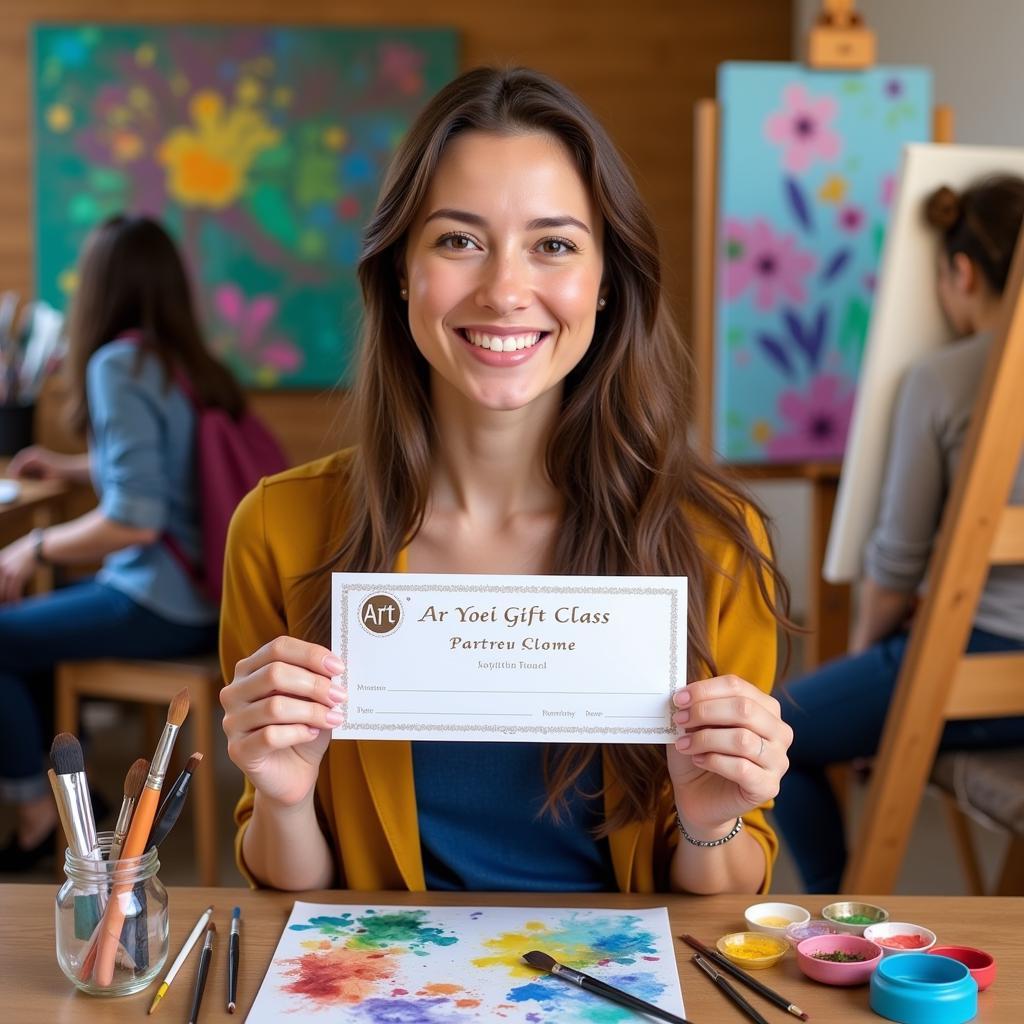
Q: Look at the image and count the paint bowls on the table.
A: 8